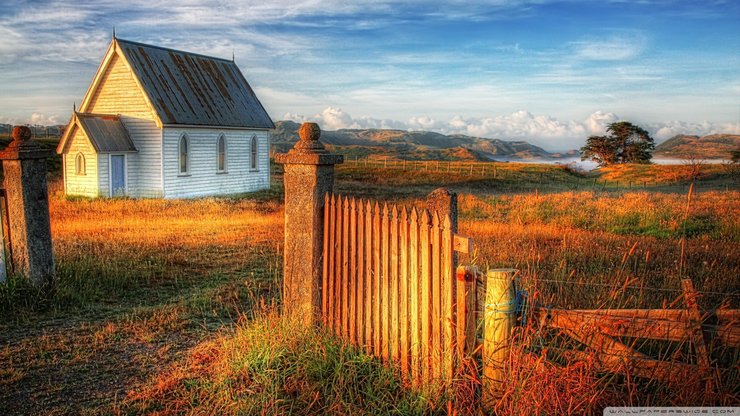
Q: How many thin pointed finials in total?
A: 3